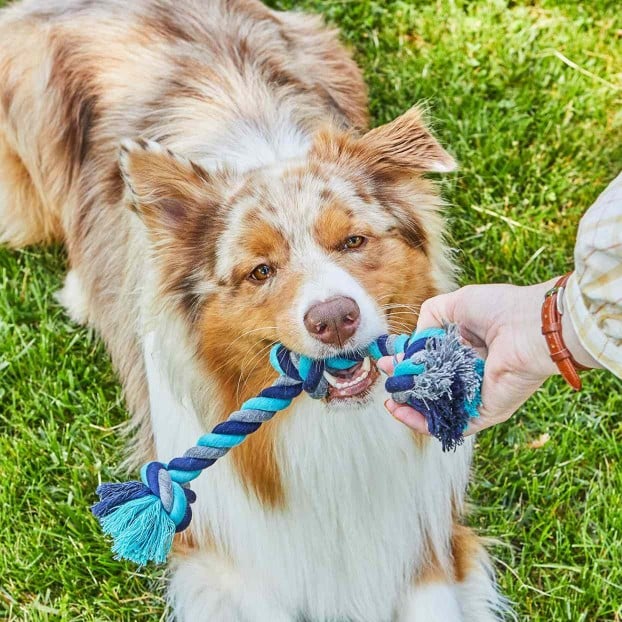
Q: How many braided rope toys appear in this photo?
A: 1